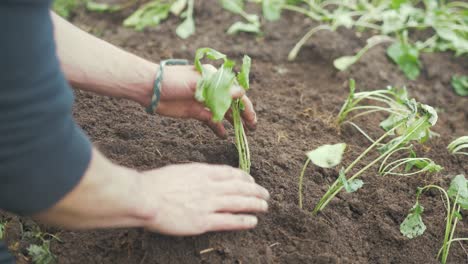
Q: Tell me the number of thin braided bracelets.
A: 1